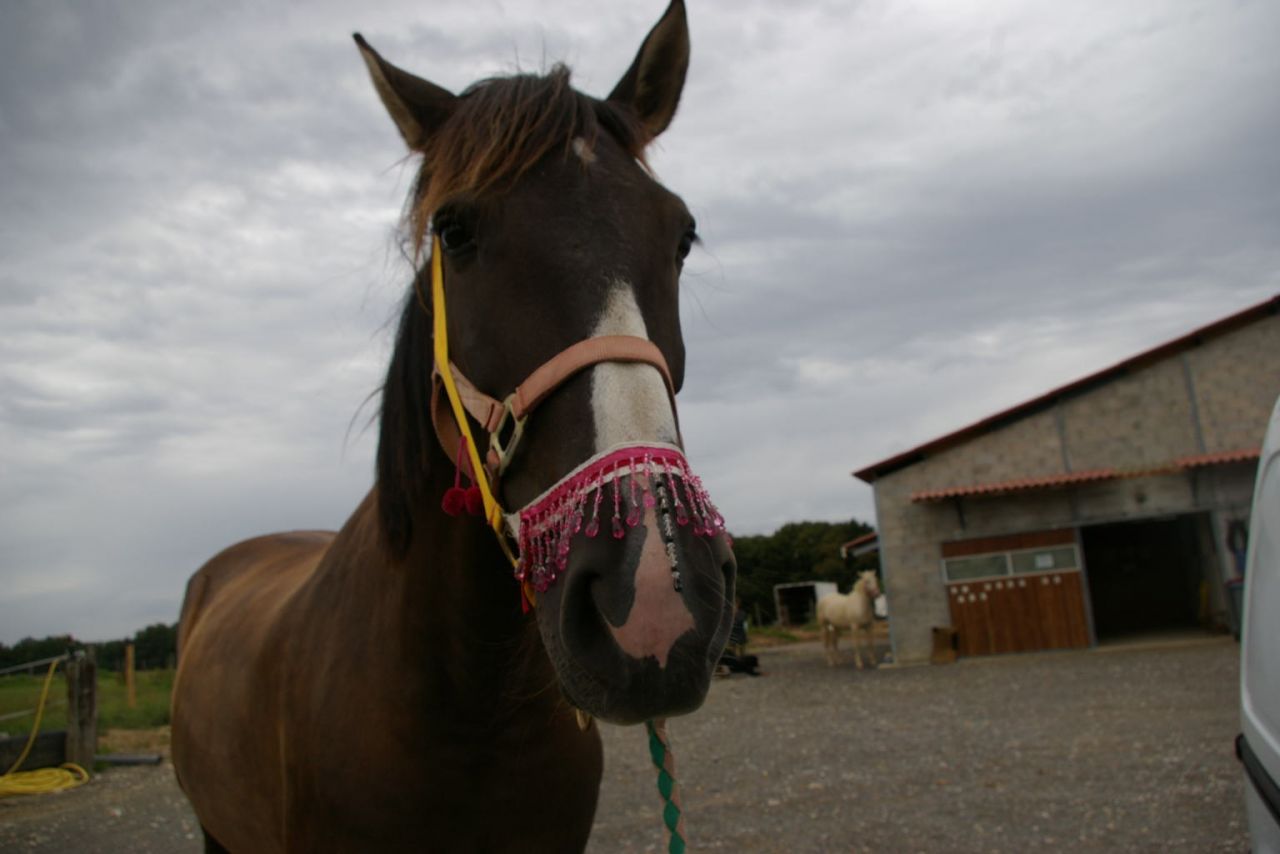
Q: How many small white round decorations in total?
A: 11